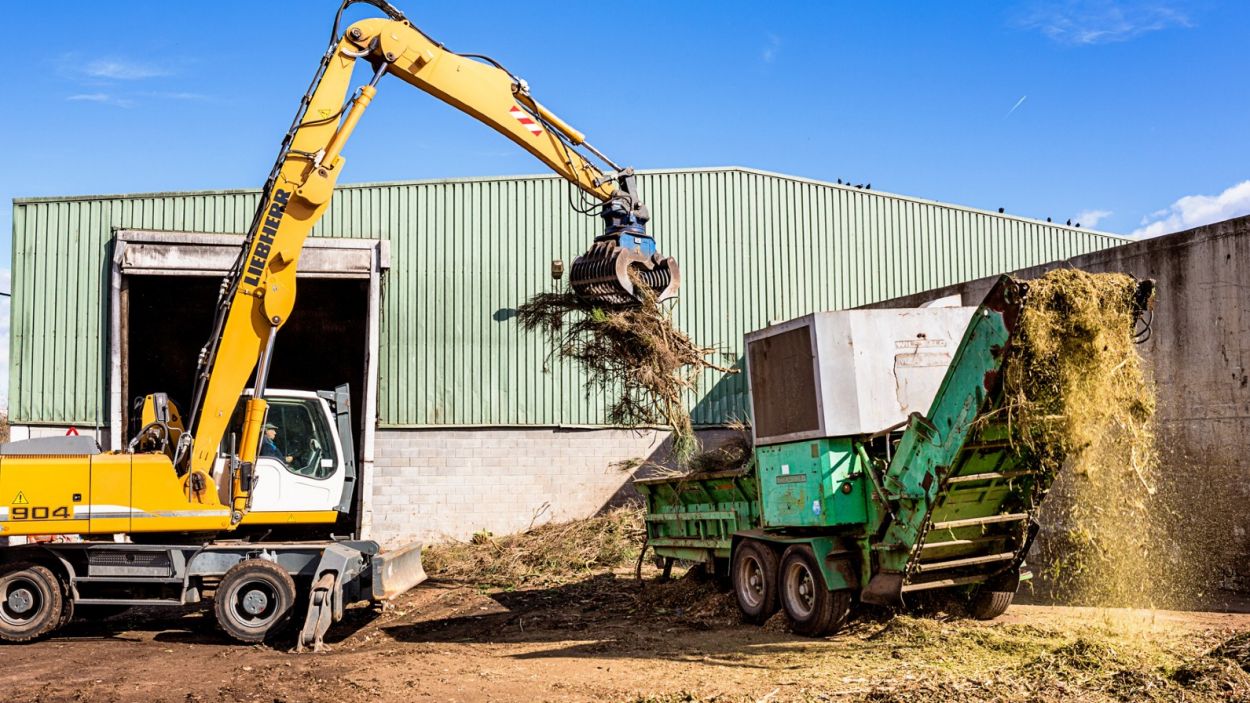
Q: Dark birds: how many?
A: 8